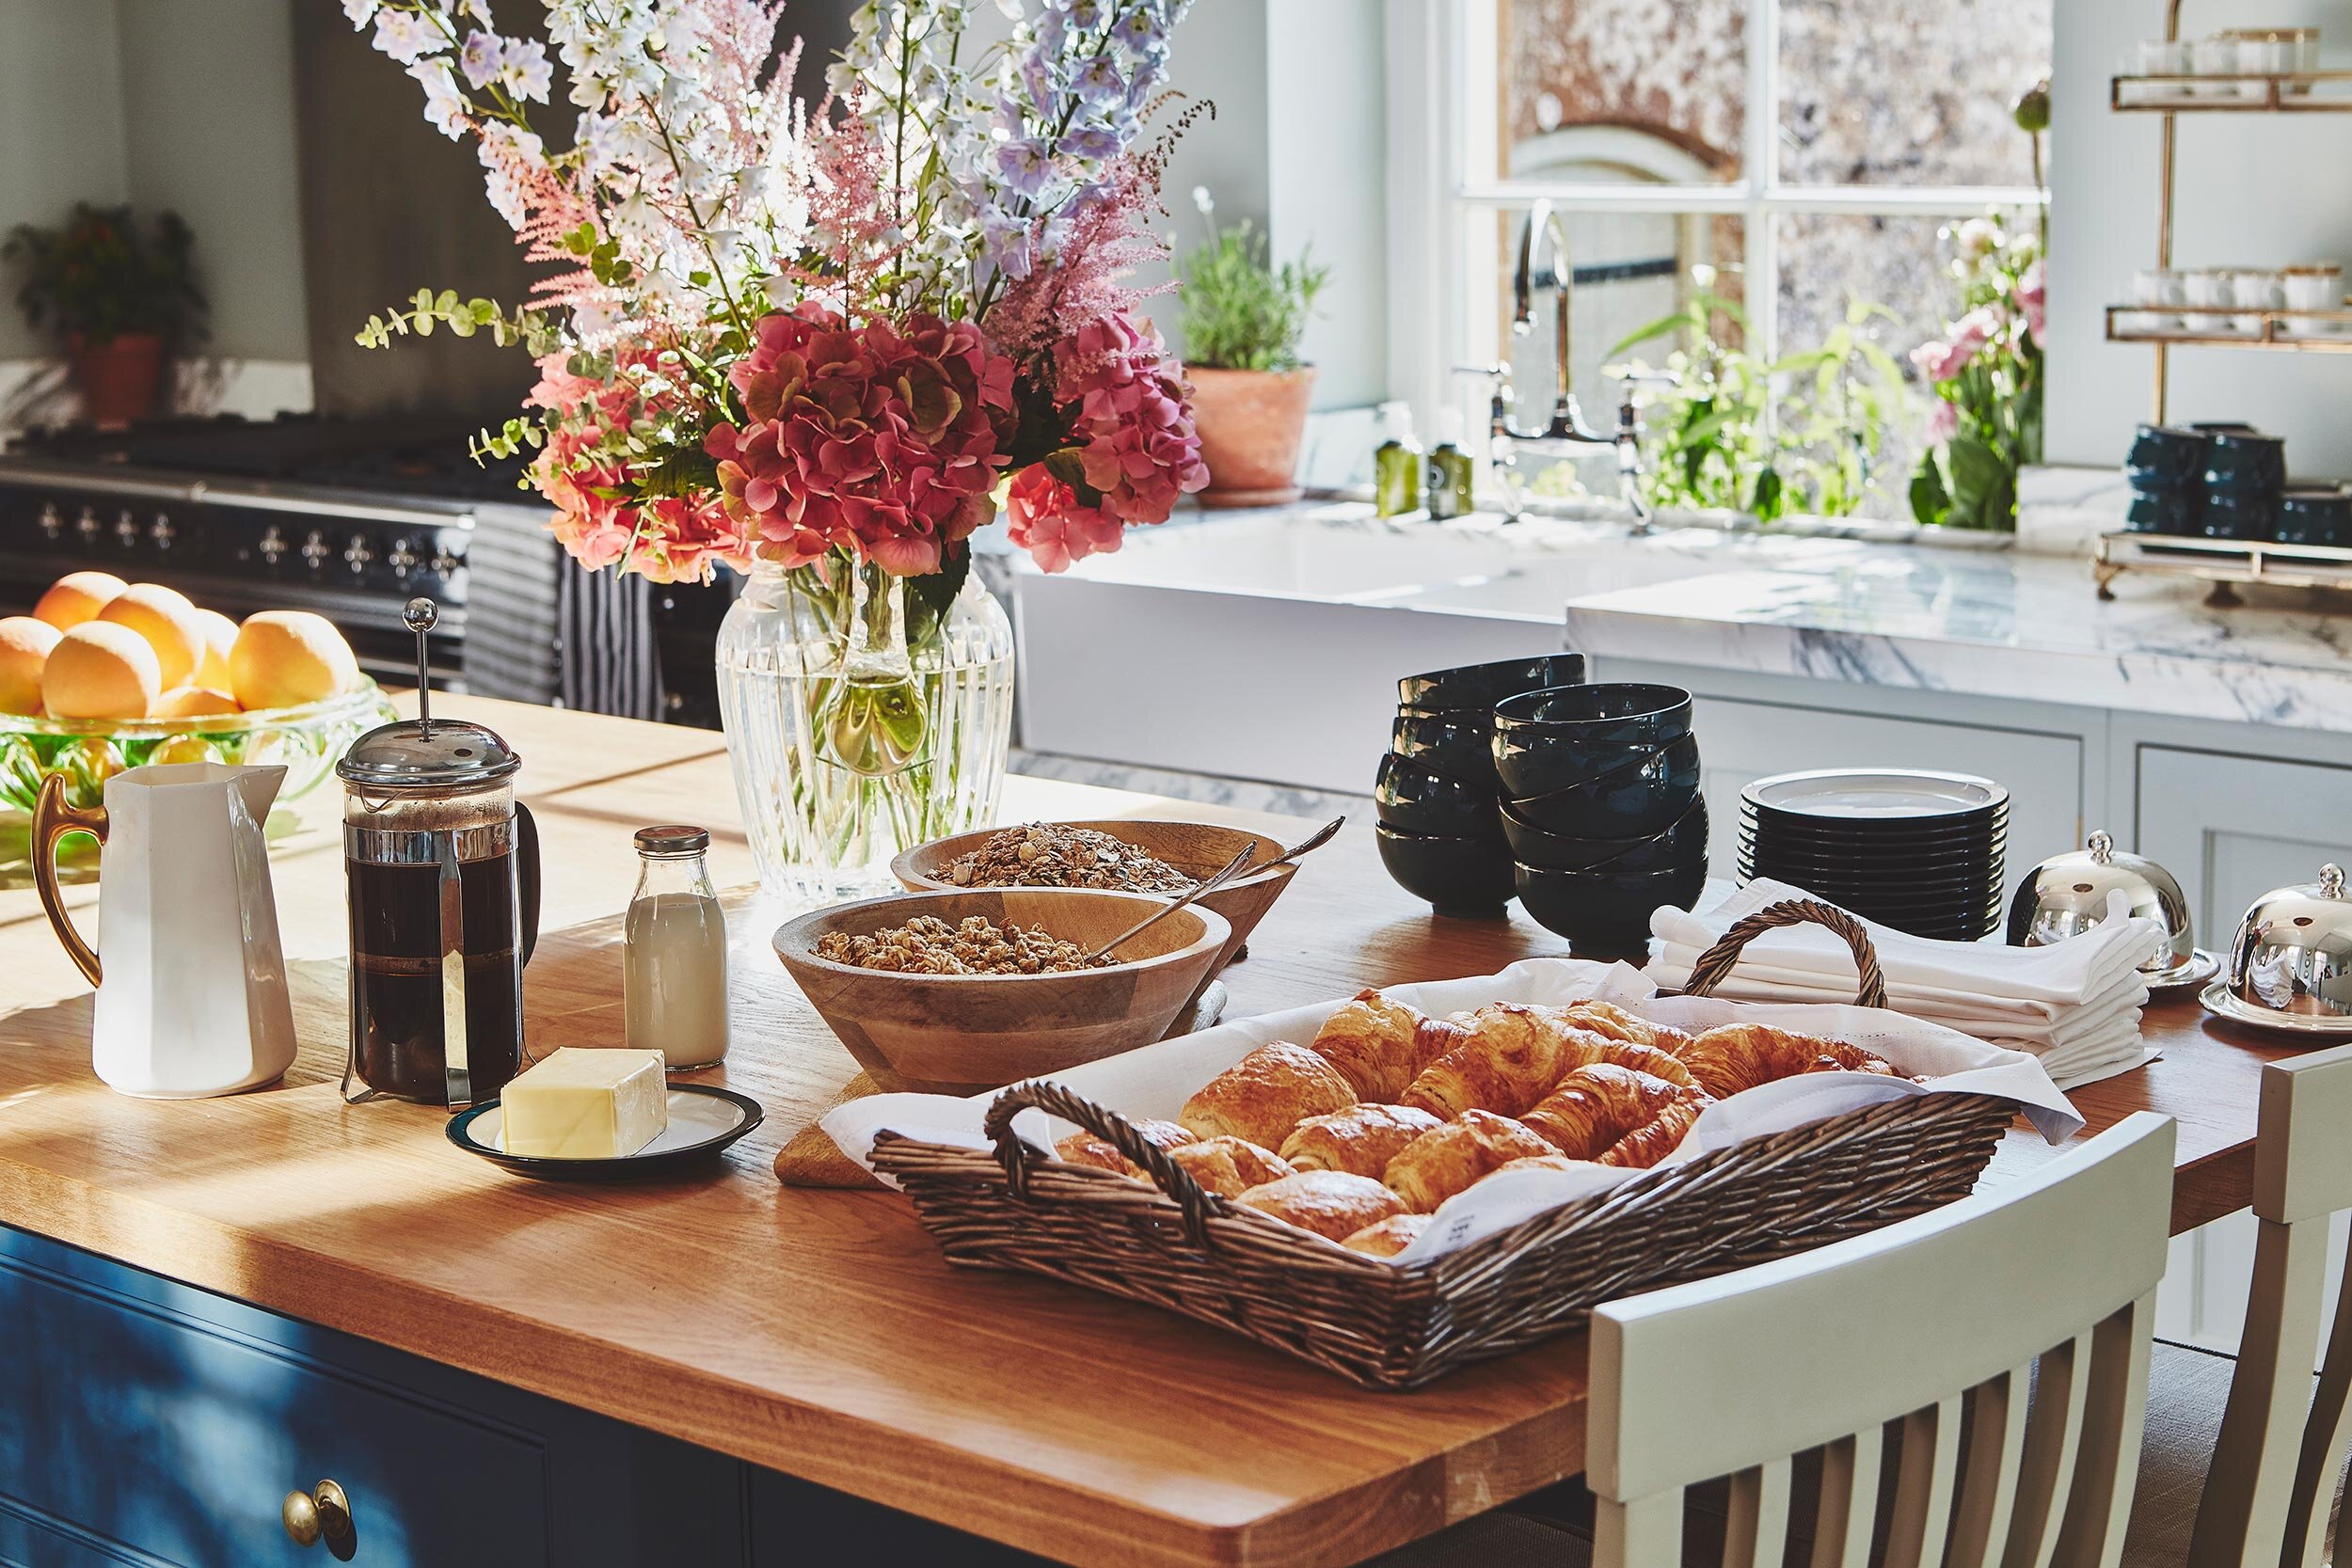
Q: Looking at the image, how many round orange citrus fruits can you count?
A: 7